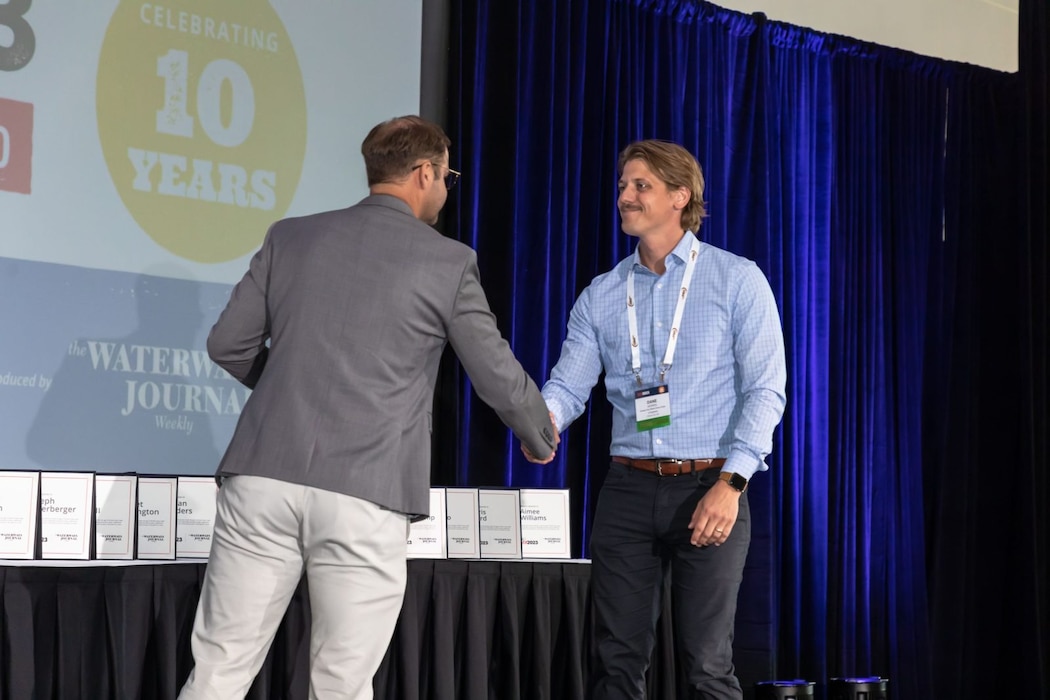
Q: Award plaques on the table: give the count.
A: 9